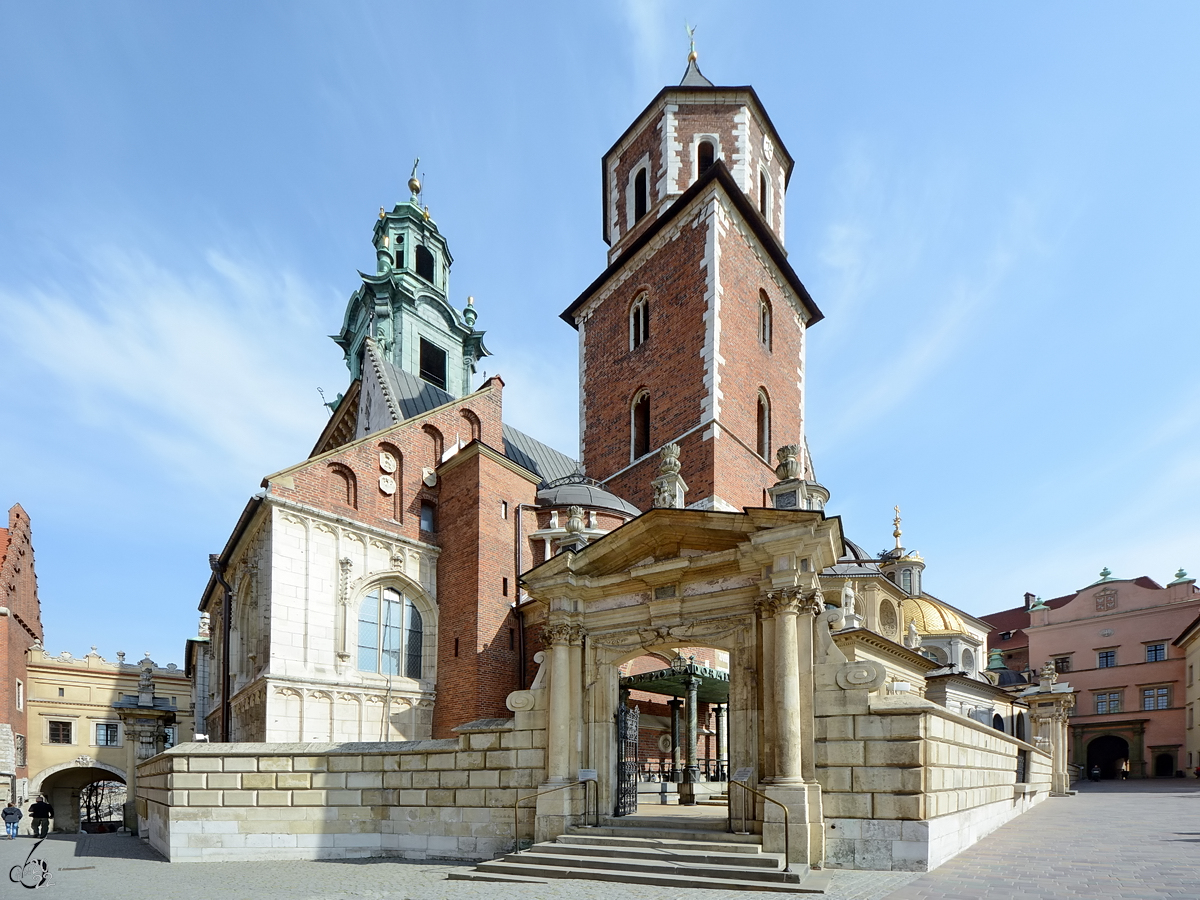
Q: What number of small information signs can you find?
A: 2